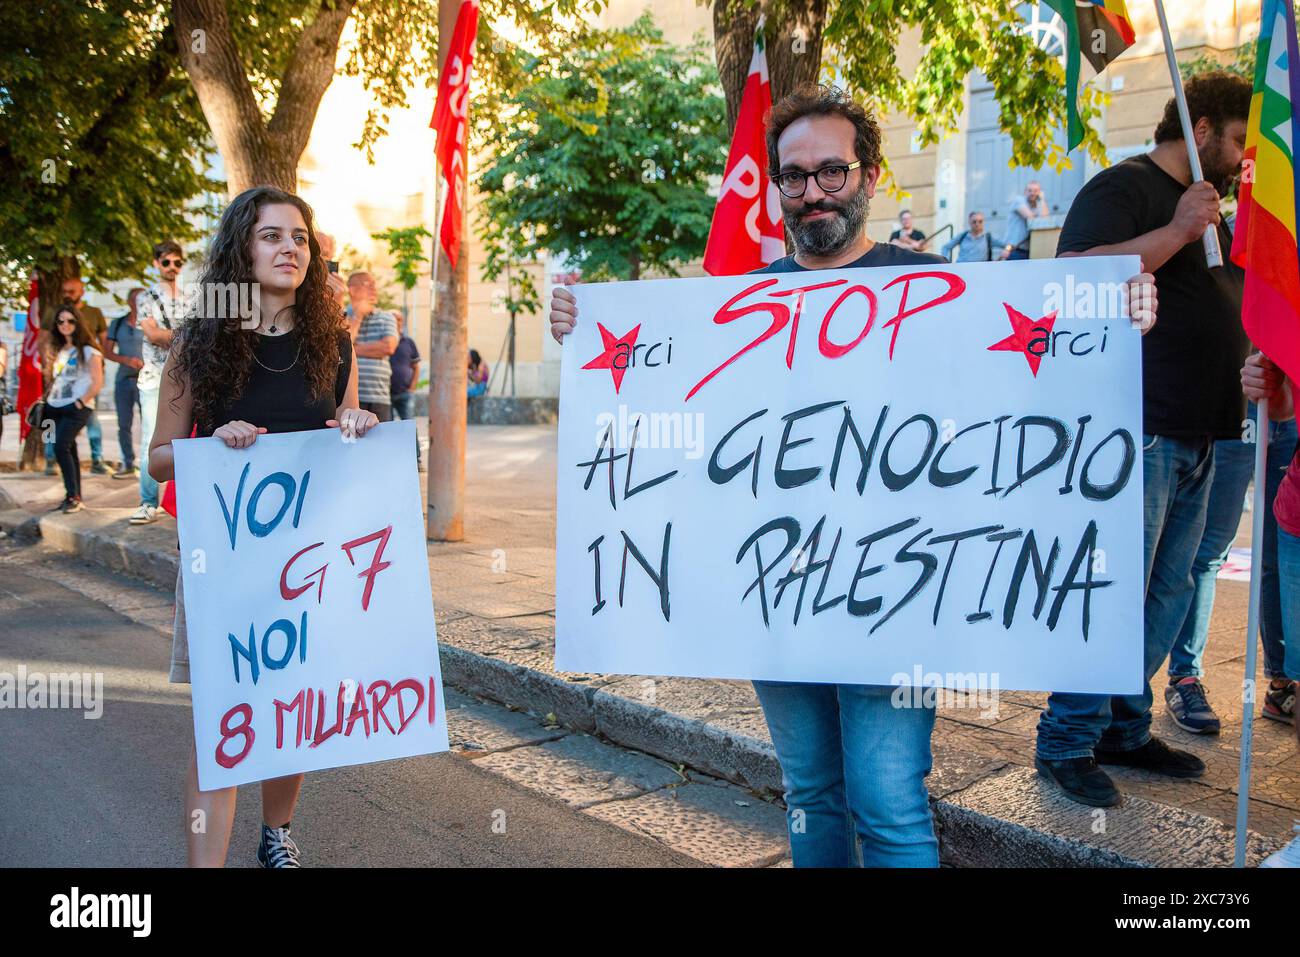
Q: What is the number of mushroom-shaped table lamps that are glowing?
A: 0